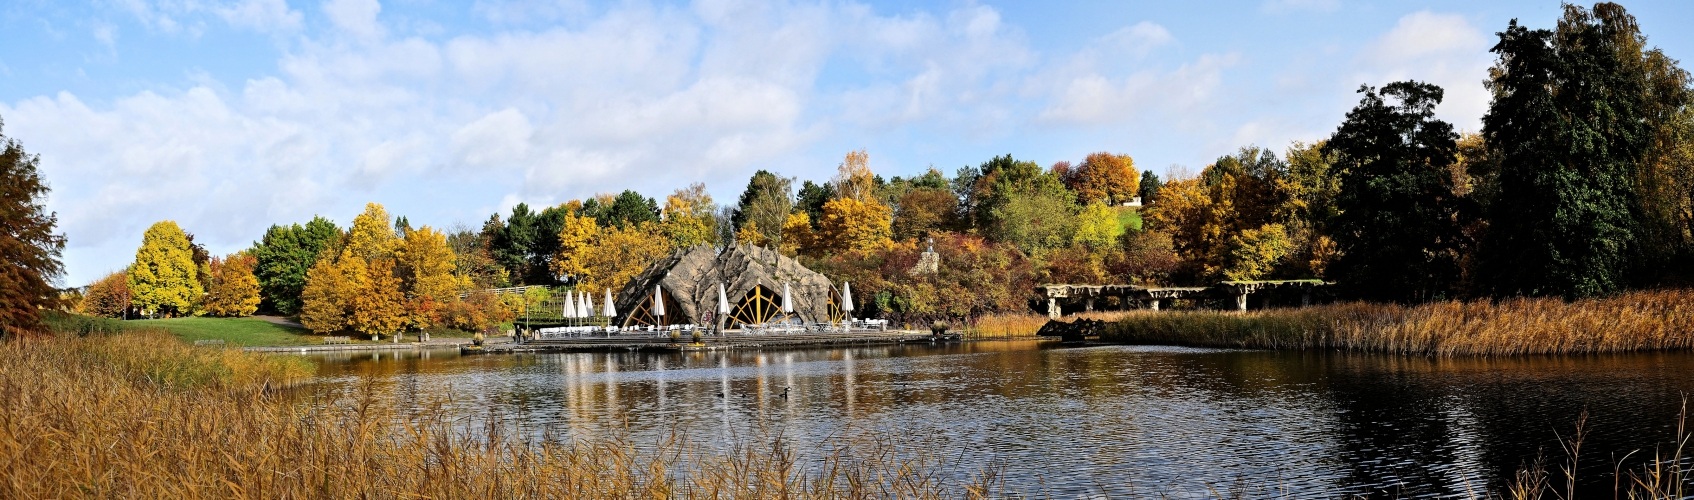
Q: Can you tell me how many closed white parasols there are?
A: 8